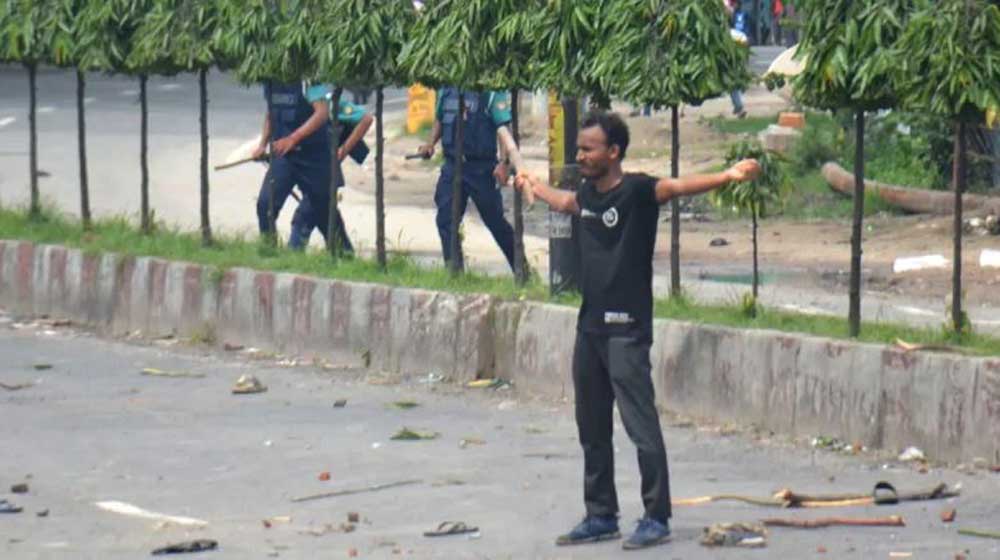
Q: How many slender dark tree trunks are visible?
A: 13